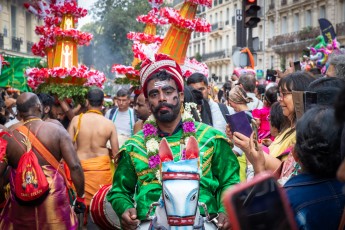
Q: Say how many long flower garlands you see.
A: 1